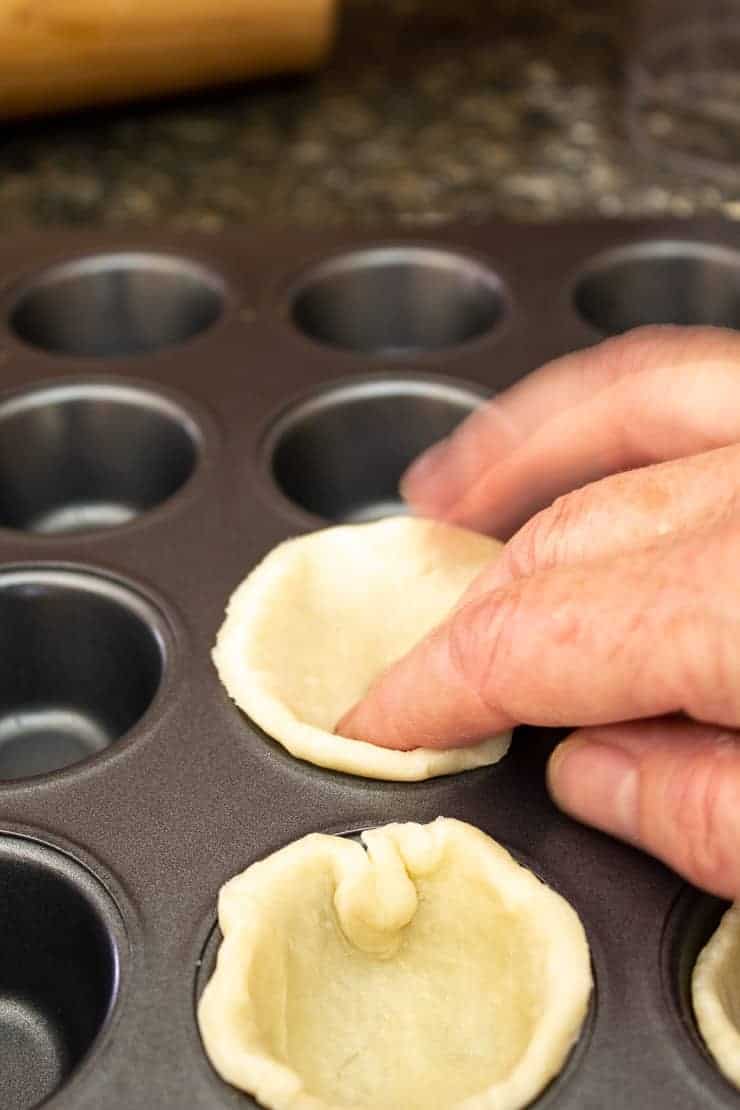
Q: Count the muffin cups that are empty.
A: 7